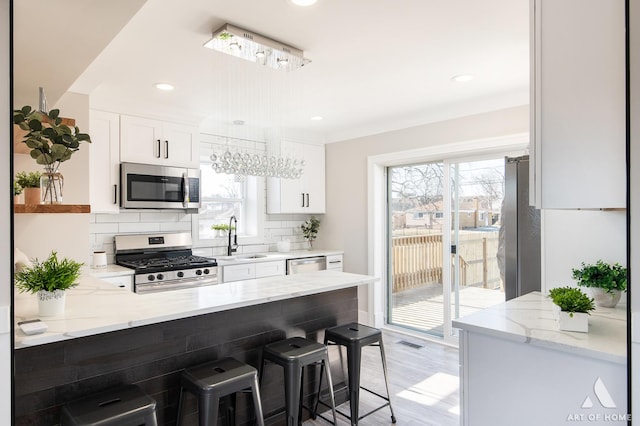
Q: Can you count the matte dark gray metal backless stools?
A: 4